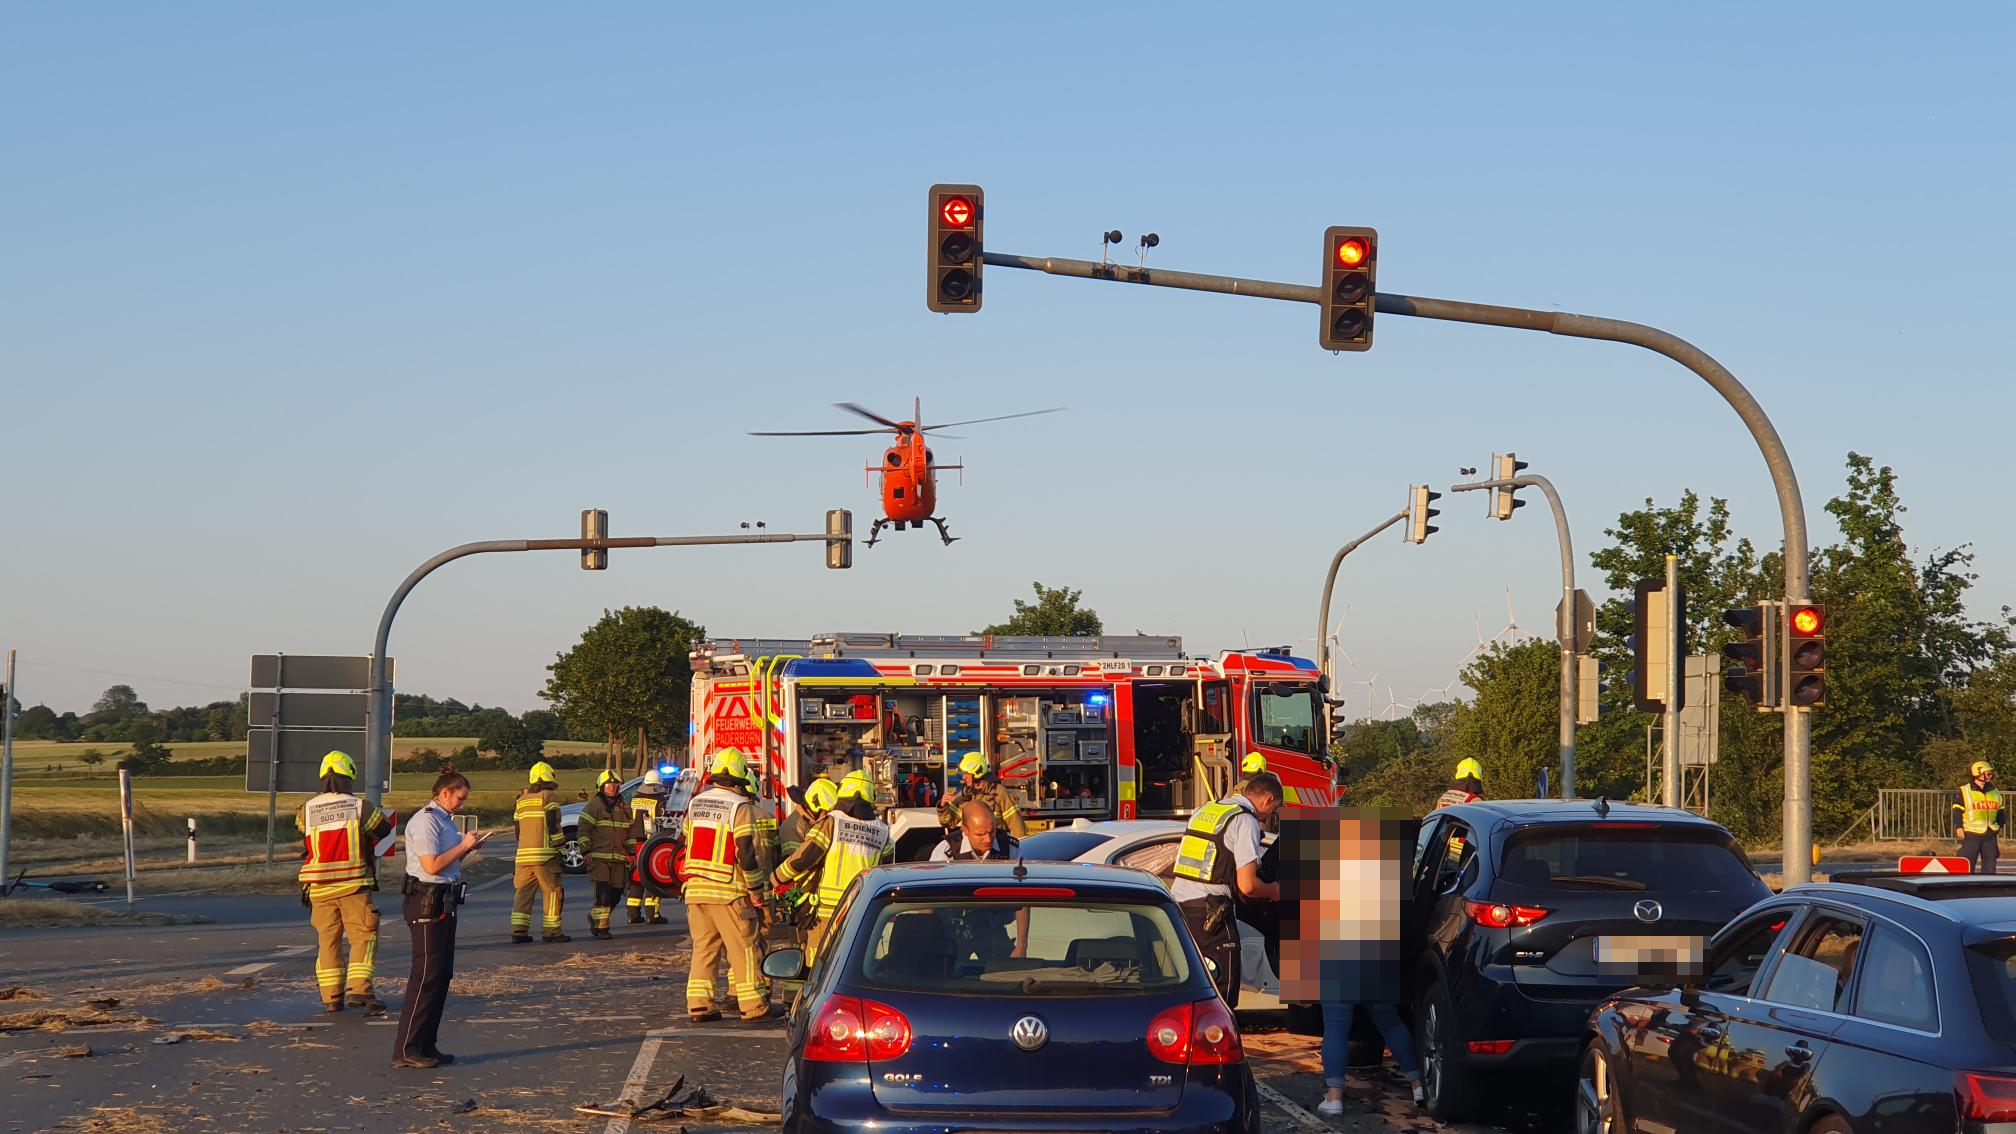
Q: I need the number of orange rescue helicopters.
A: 1